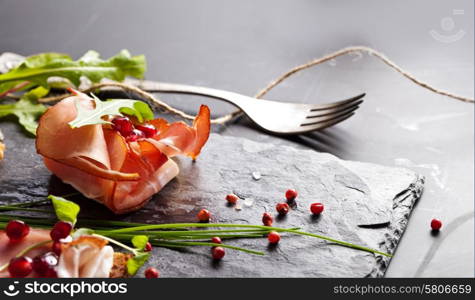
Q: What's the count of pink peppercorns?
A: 12